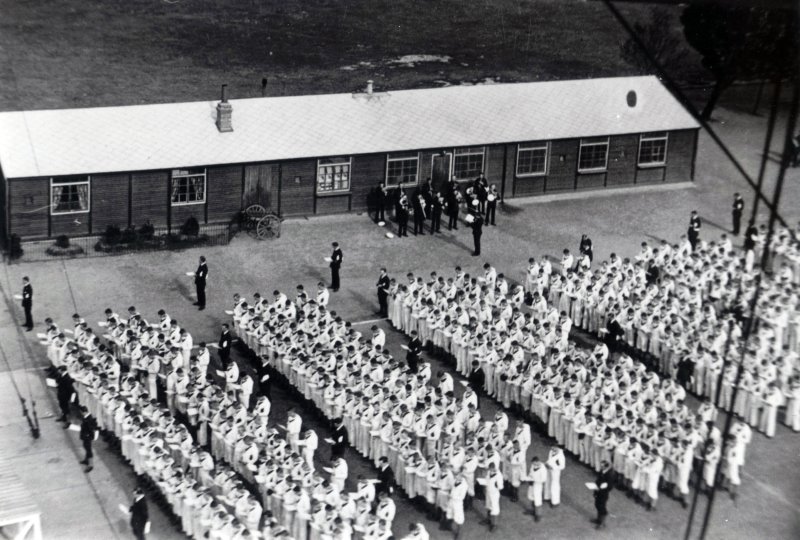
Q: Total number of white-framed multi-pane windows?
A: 8